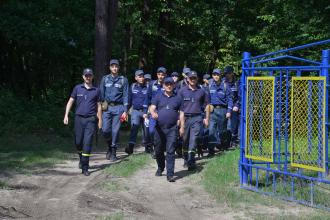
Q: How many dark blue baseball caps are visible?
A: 12